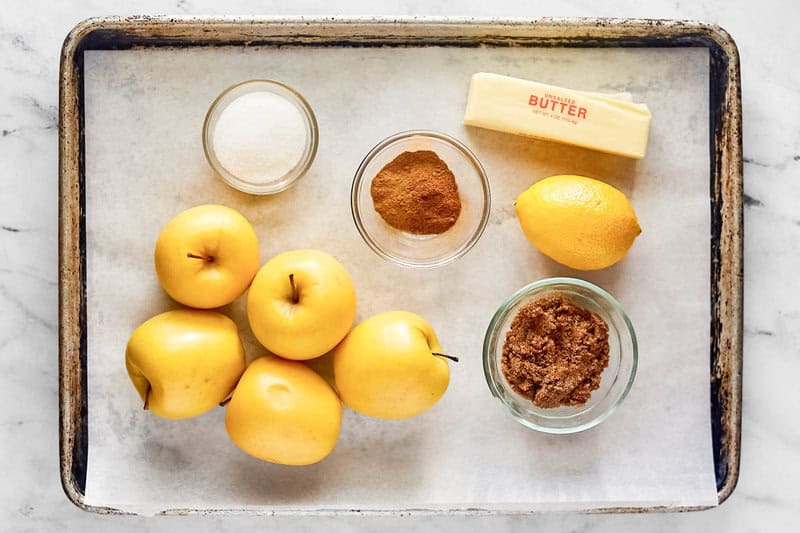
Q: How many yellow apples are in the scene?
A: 5